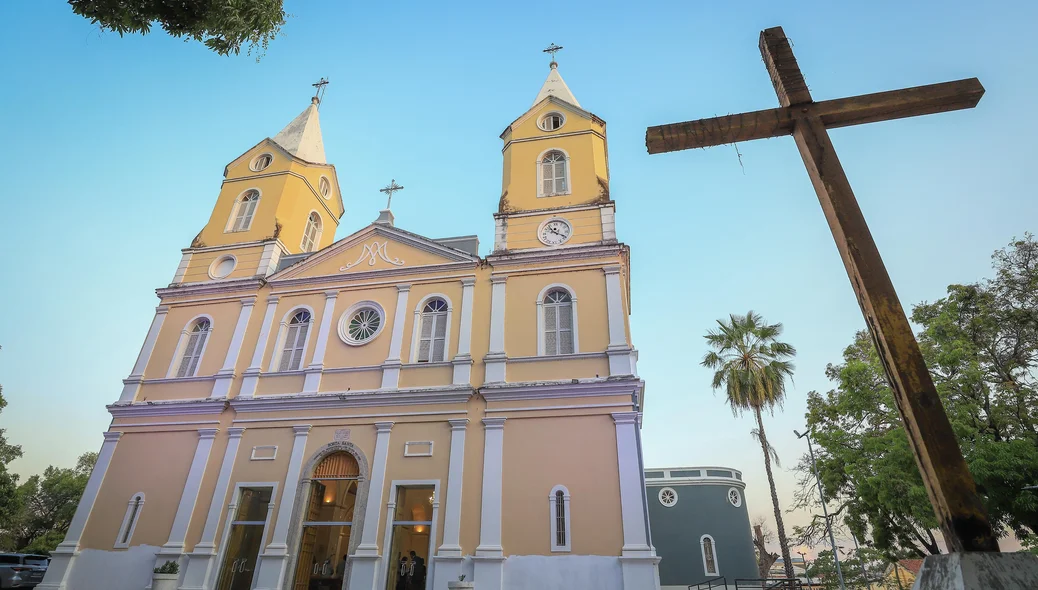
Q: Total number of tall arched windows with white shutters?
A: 7